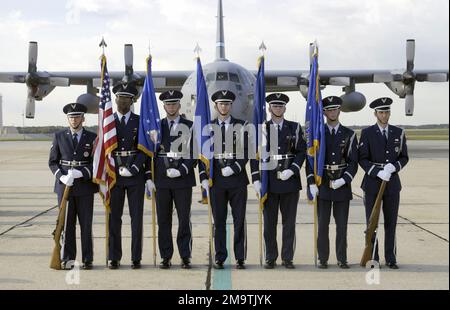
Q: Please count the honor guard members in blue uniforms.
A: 7